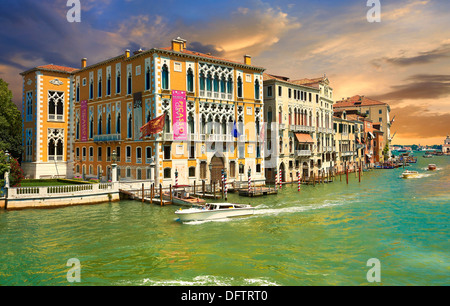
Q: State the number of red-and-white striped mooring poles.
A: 7